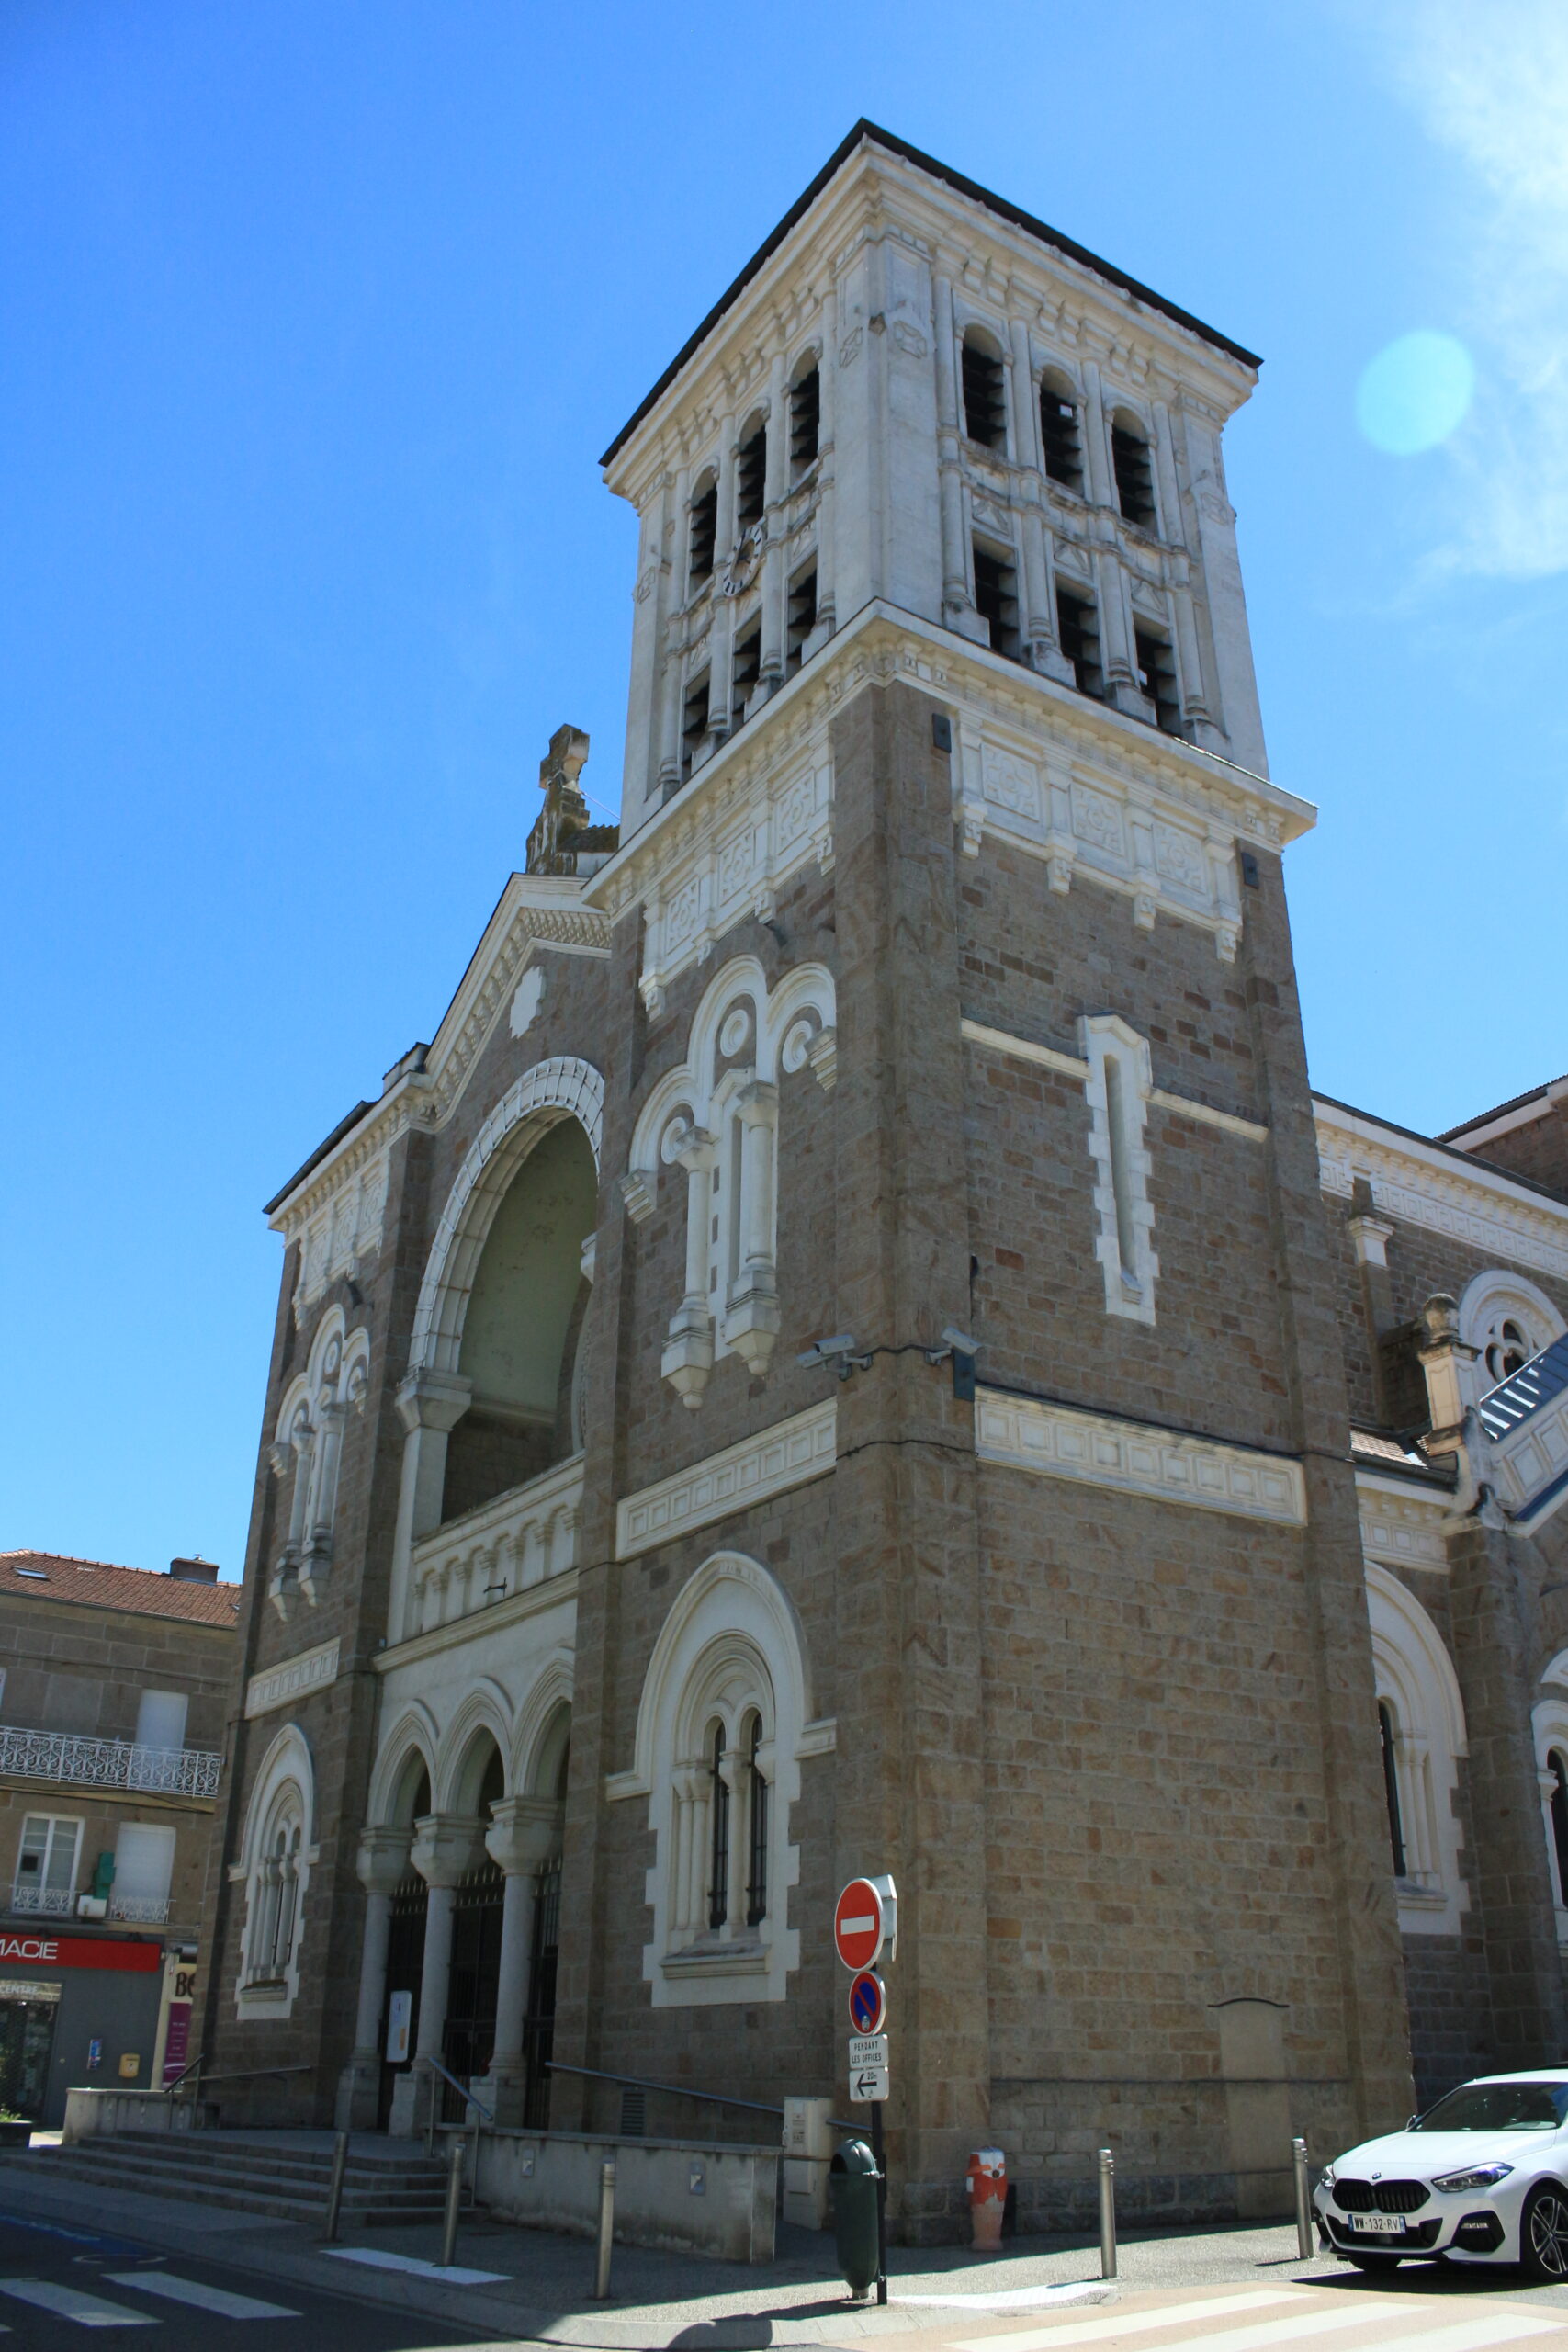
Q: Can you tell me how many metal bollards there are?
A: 5